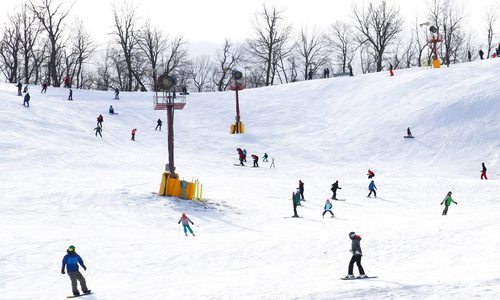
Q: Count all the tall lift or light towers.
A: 3